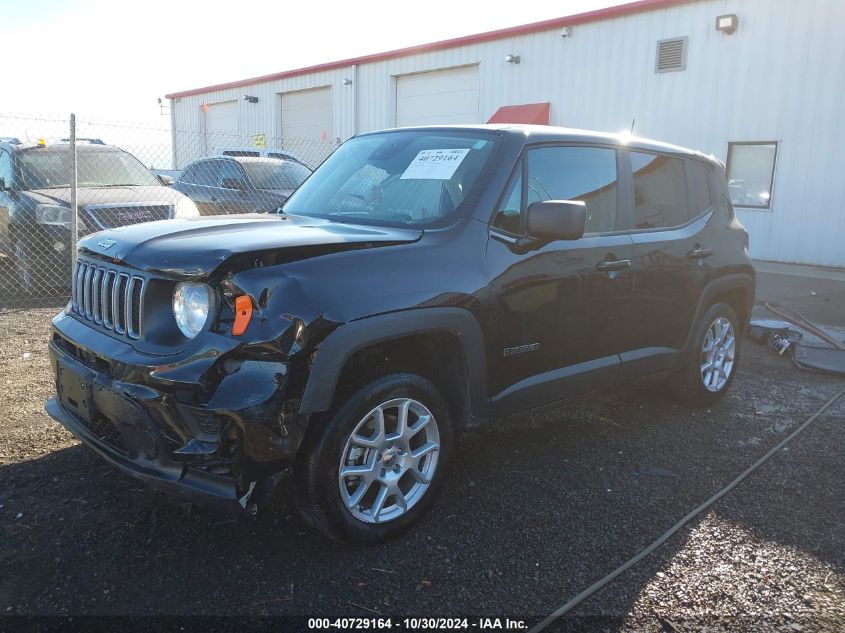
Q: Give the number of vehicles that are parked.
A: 4